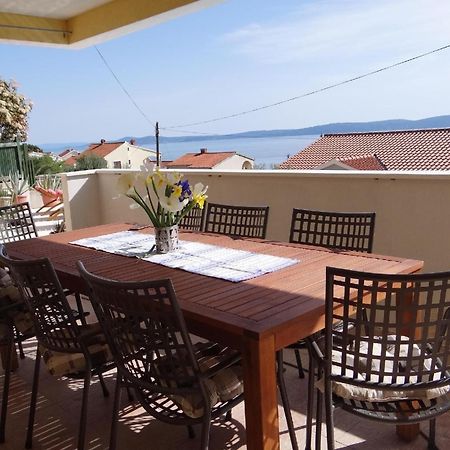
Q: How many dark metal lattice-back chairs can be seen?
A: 8